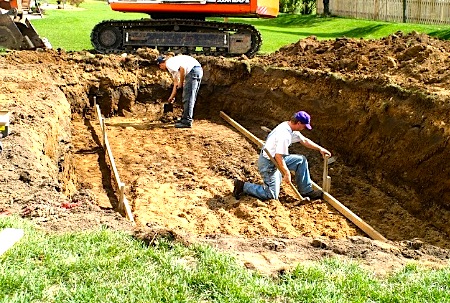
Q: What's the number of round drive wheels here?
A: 1